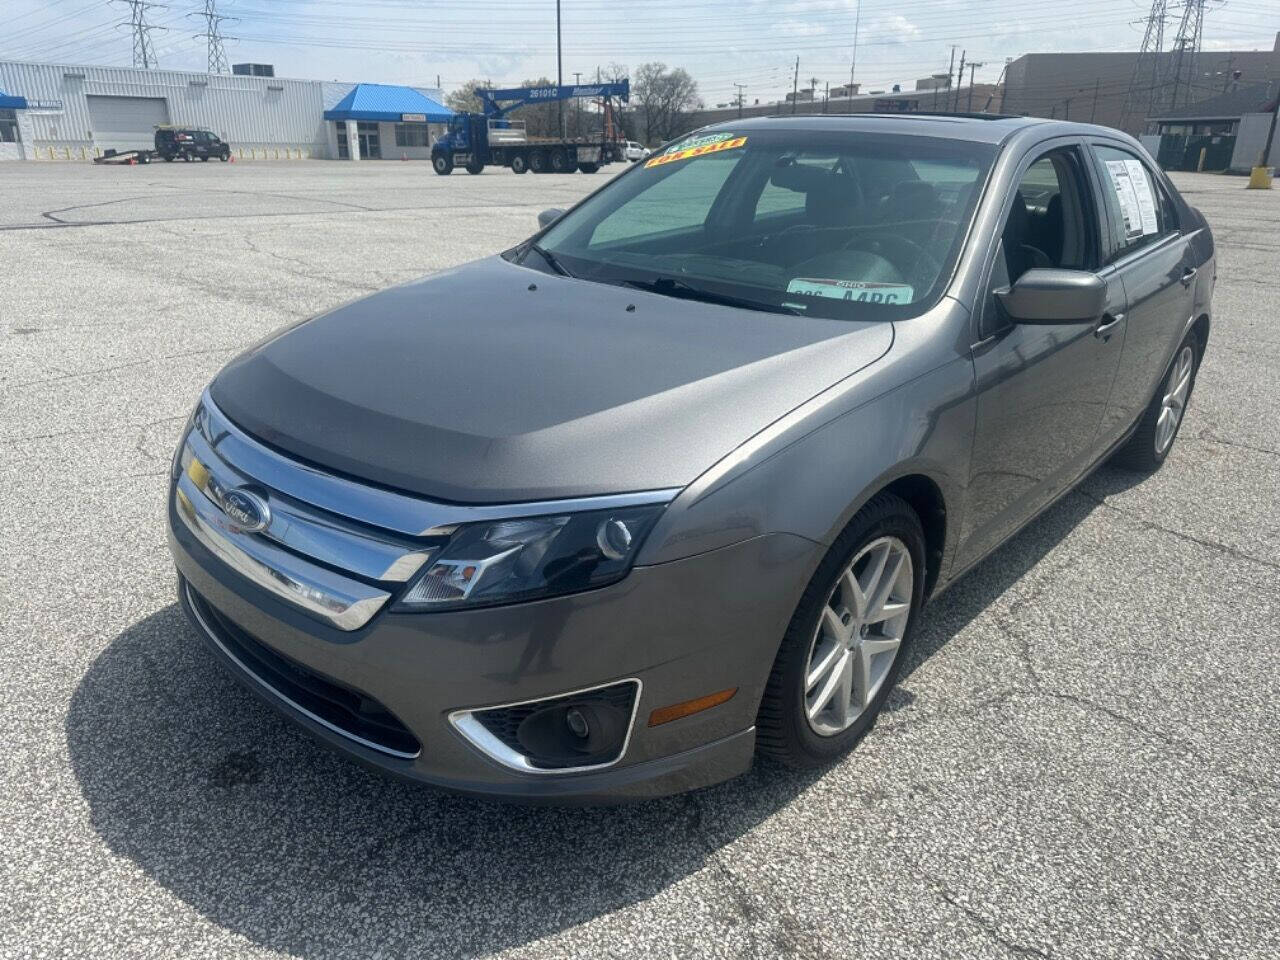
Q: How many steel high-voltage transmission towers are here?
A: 4